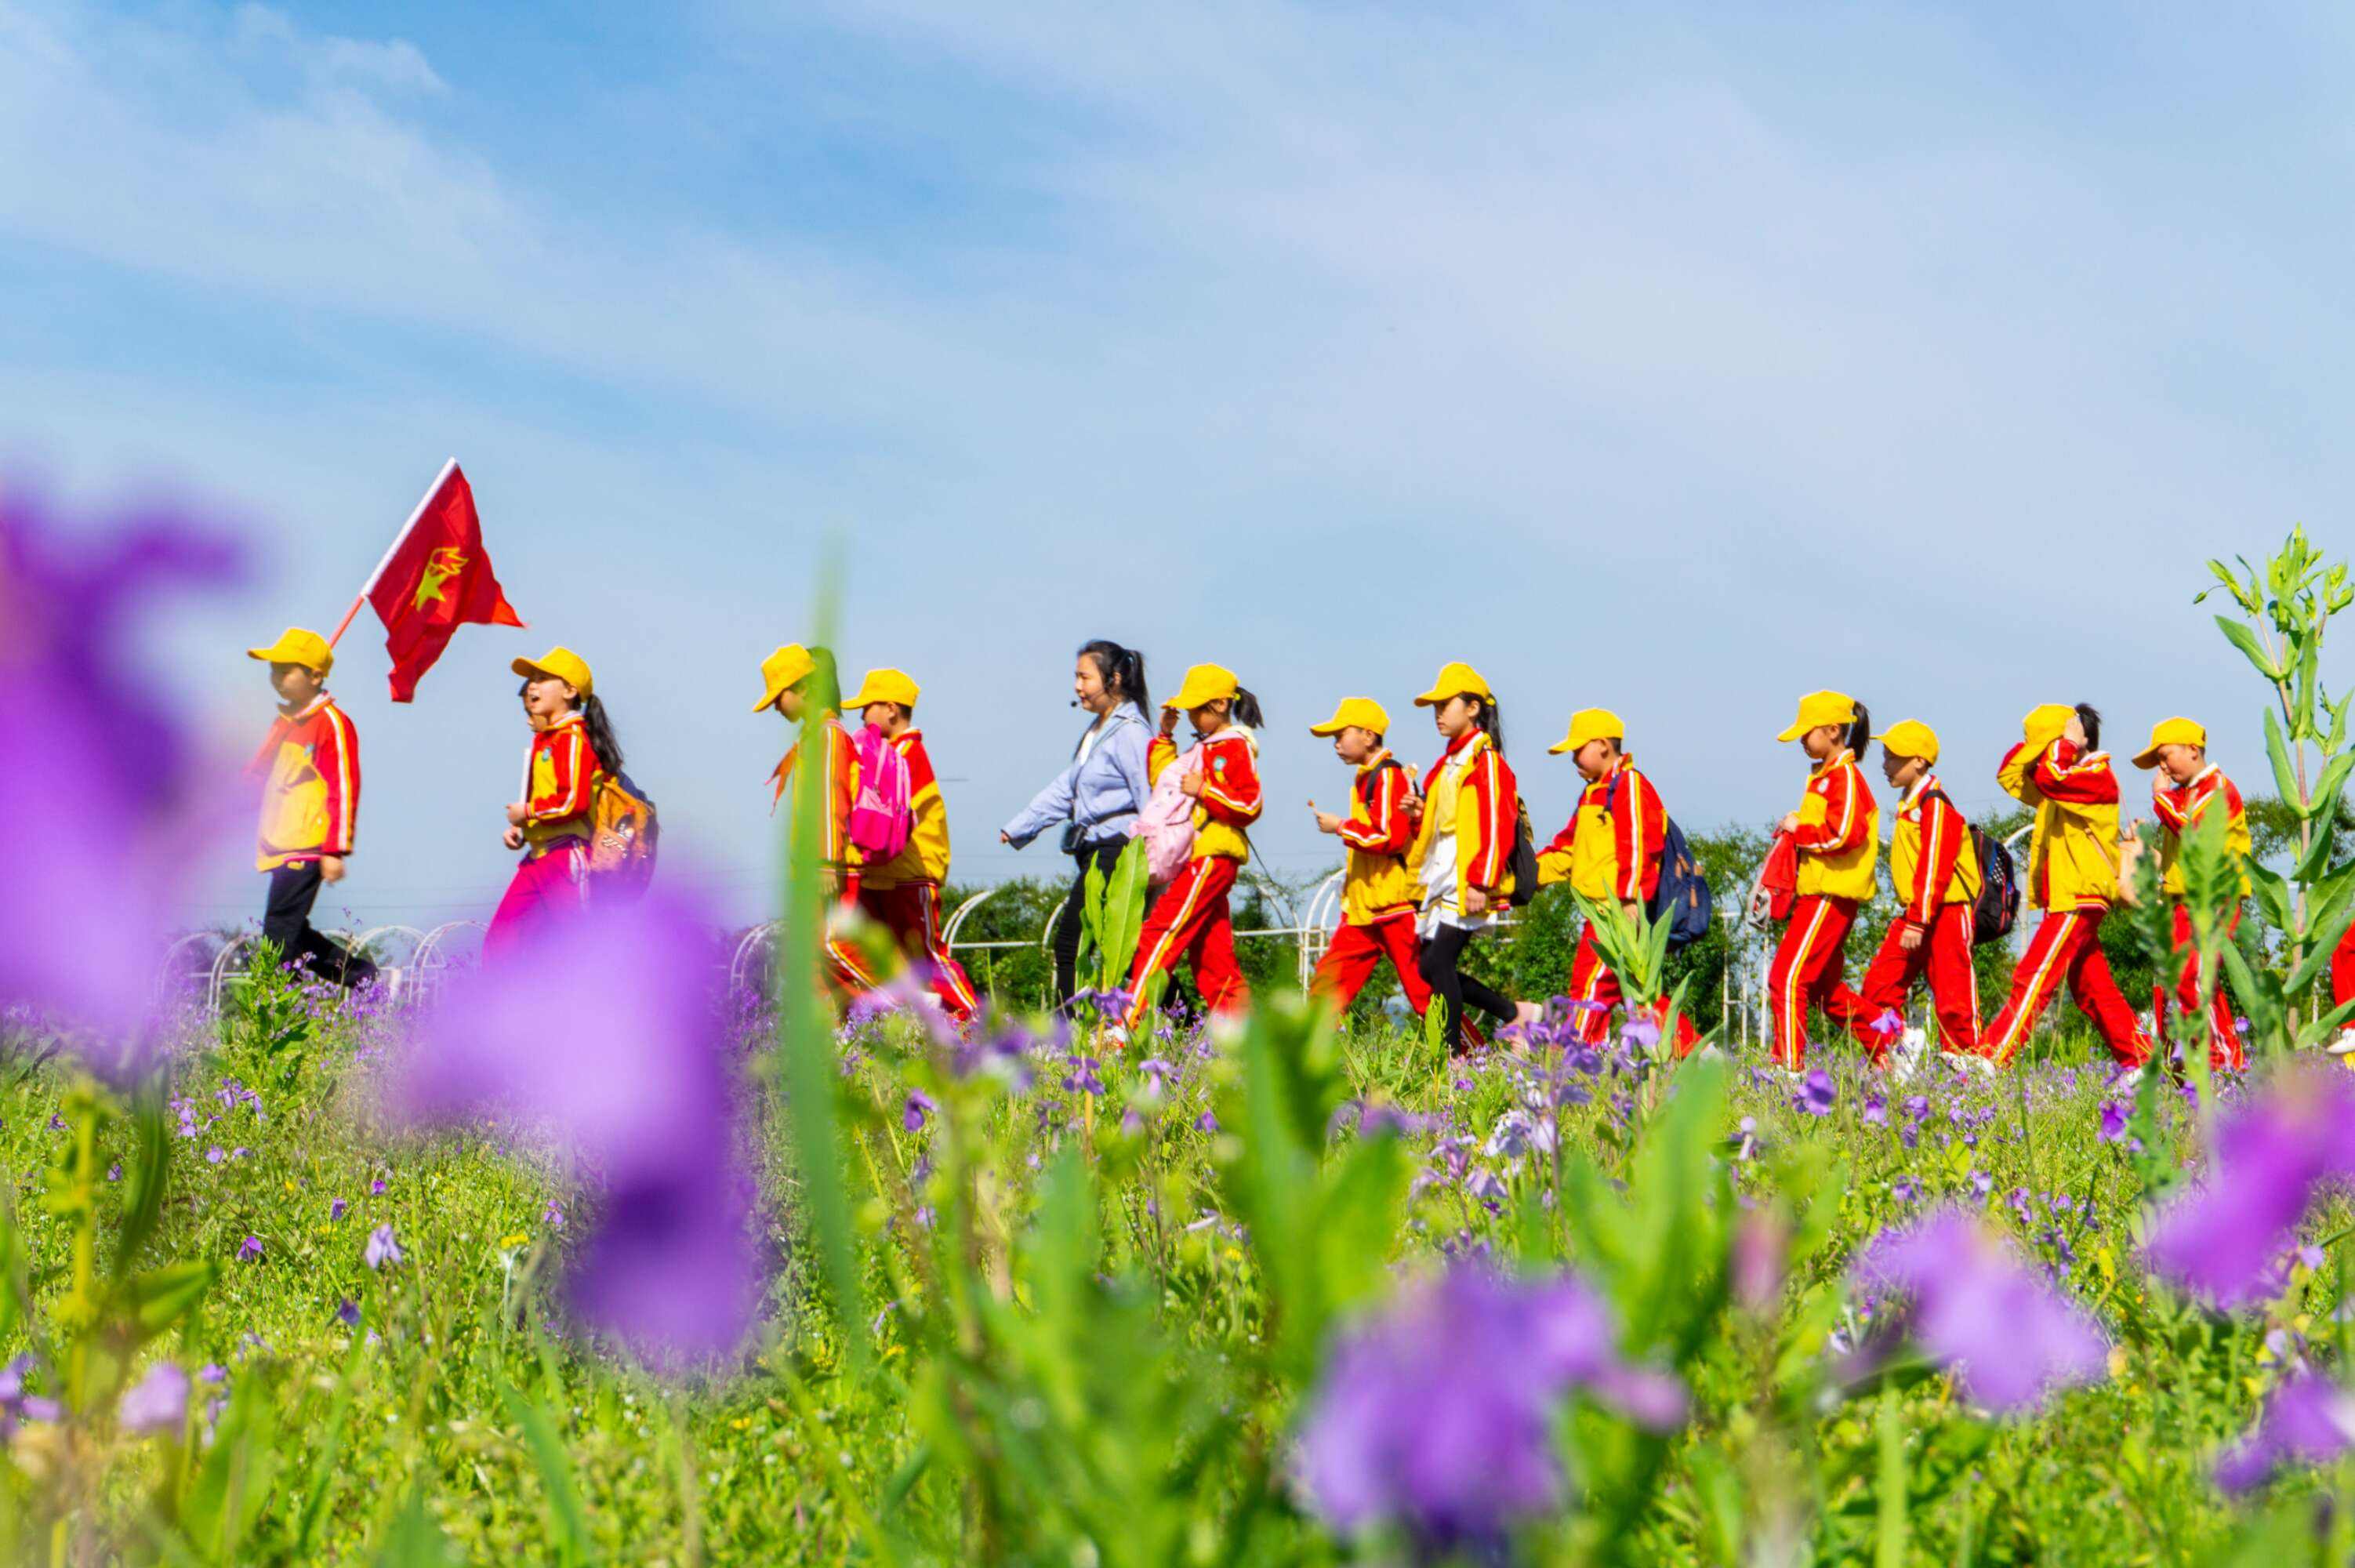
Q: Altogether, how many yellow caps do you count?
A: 12